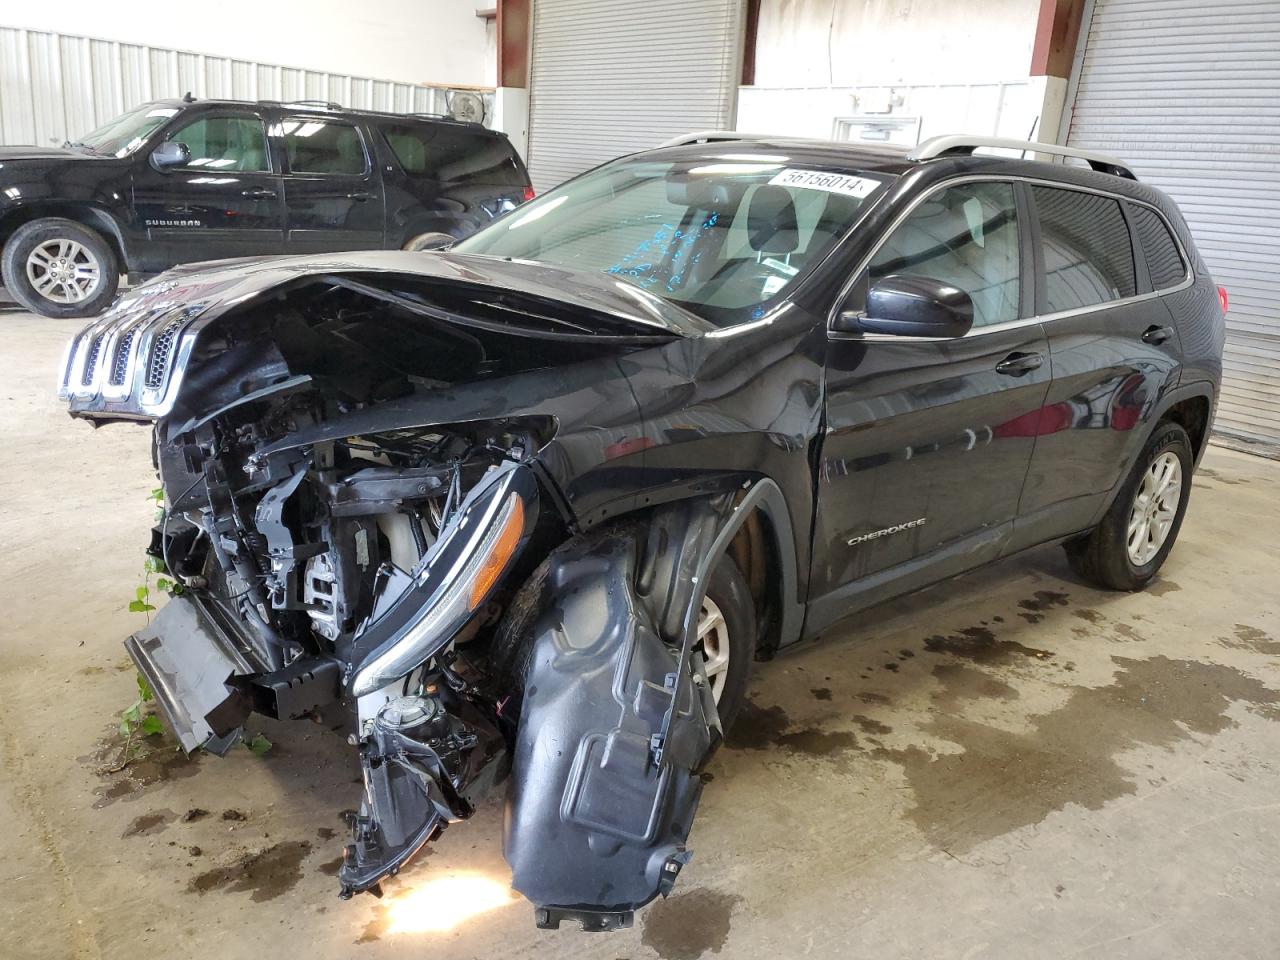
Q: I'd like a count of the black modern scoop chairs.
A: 0